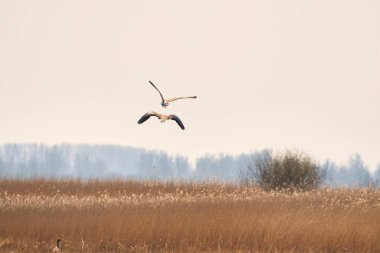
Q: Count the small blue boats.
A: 0